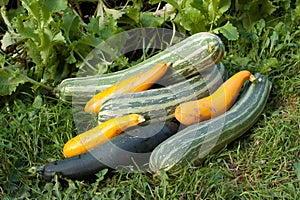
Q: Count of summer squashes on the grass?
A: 7